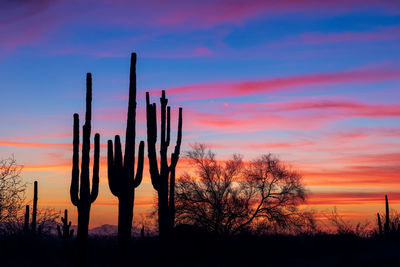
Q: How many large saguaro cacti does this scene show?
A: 3